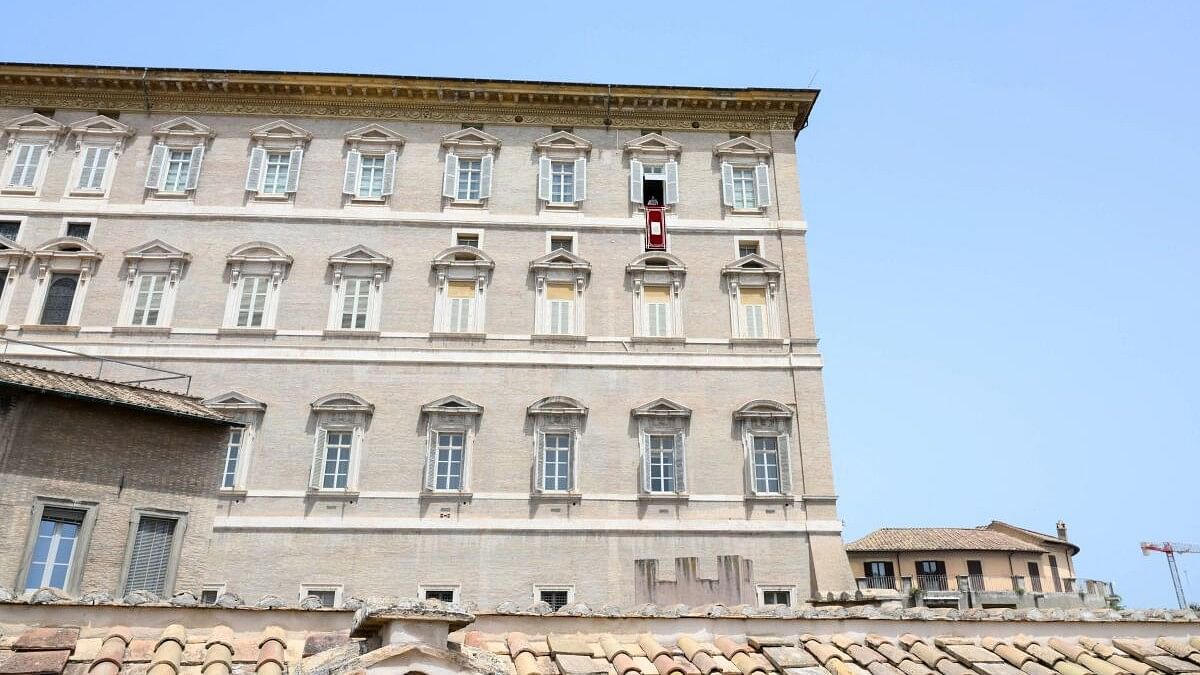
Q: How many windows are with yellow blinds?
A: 4